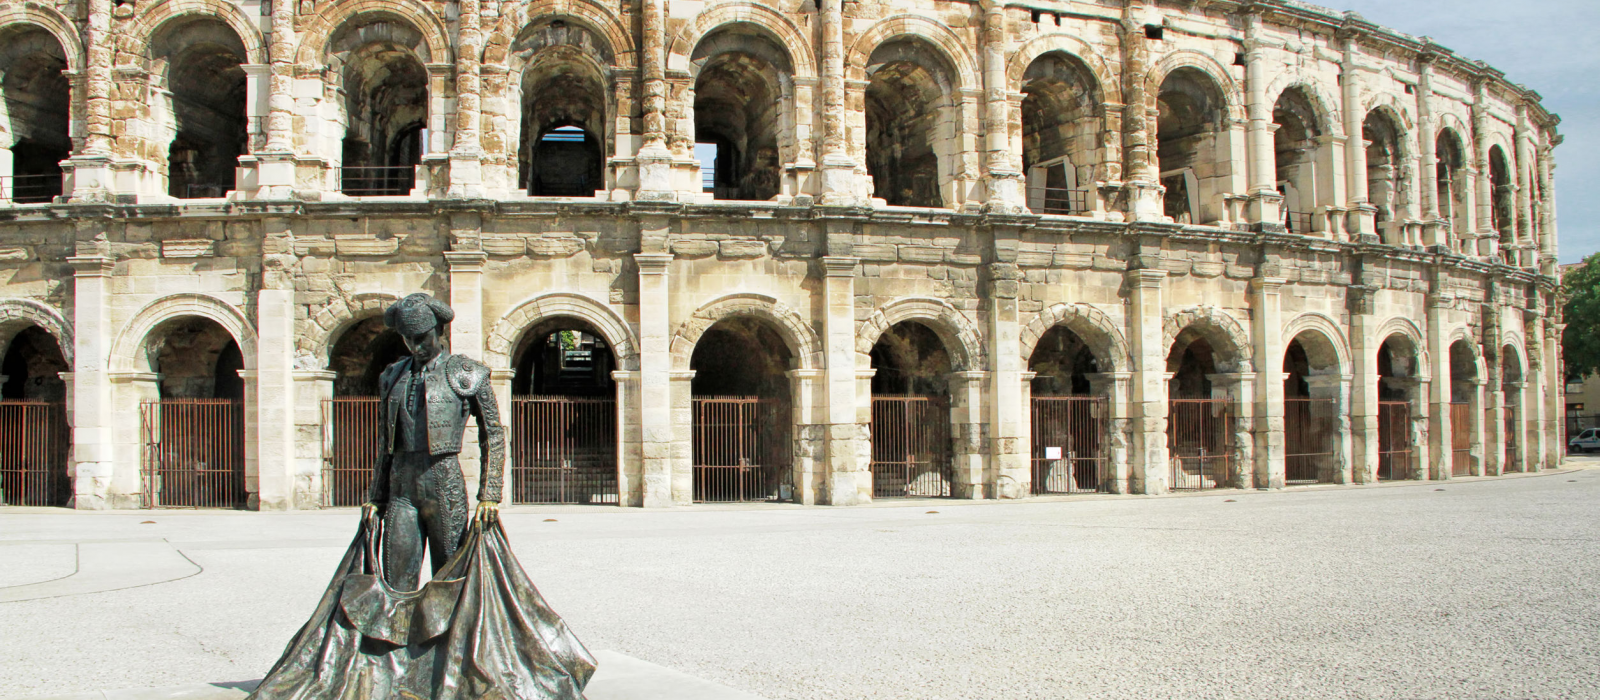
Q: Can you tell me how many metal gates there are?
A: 12